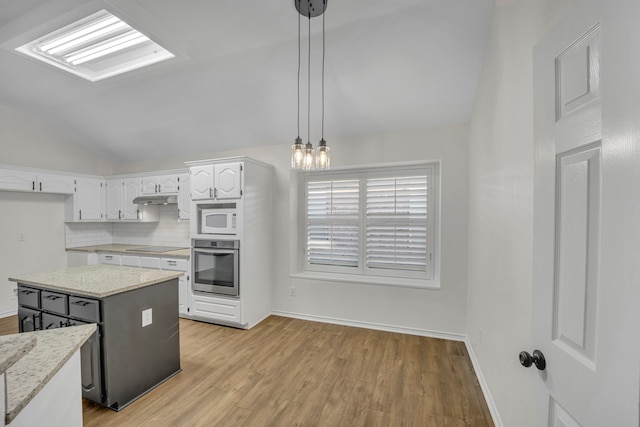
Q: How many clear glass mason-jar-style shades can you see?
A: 3